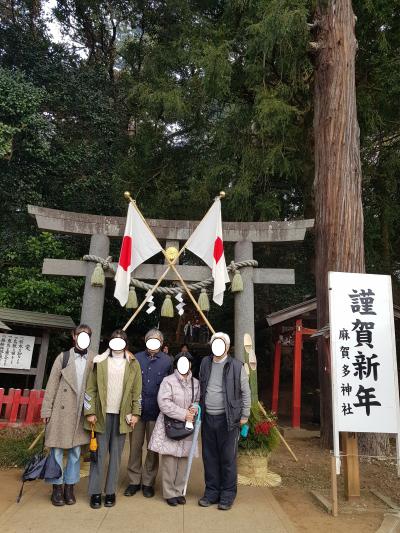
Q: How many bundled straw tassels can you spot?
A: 5